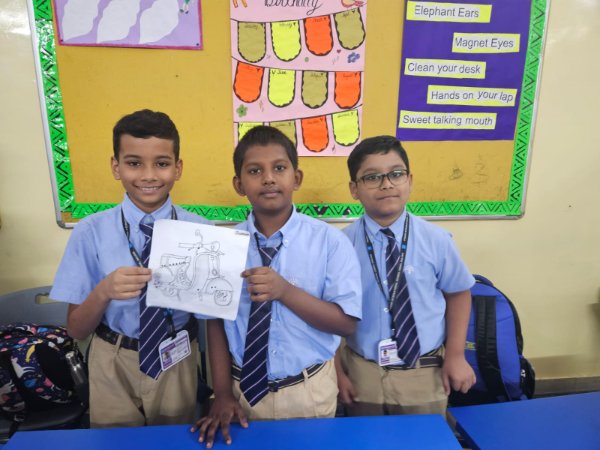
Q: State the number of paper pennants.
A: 12